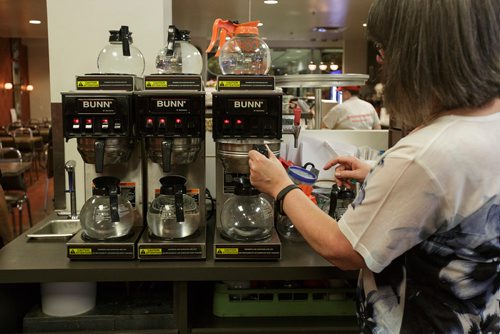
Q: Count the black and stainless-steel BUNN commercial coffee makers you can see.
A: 3